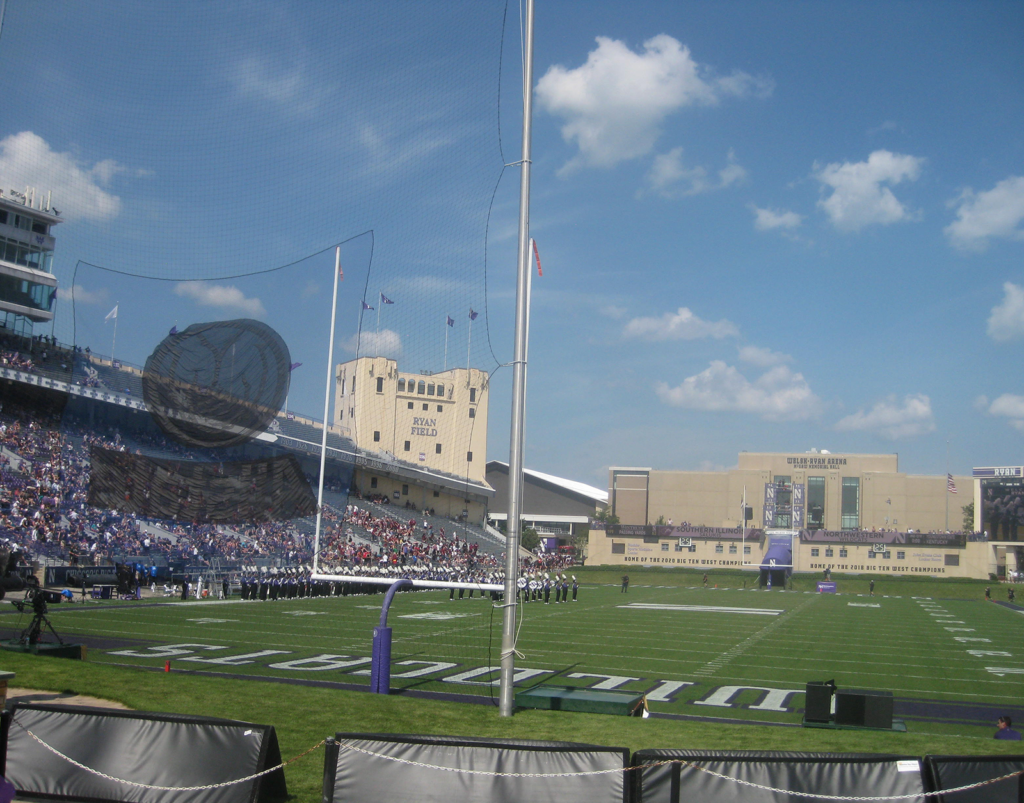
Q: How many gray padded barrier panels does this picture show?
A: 4